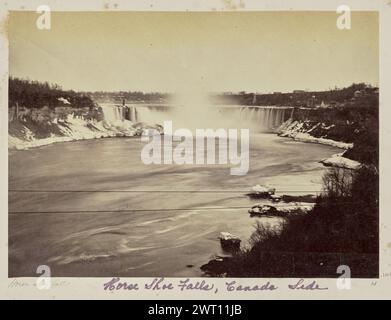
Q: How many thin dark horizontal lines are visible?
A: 2